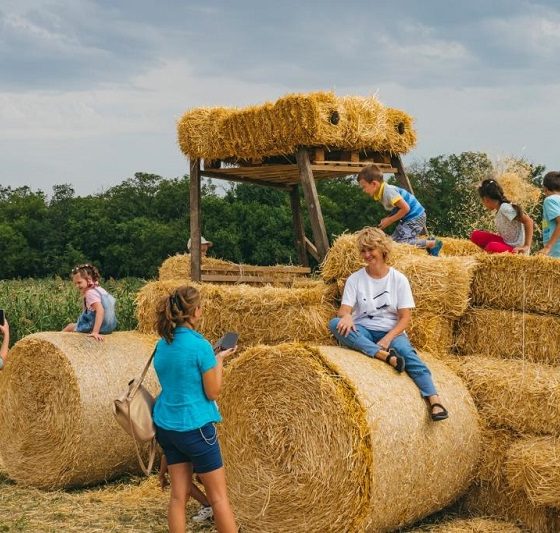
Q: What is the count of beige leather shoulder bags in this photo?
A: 1